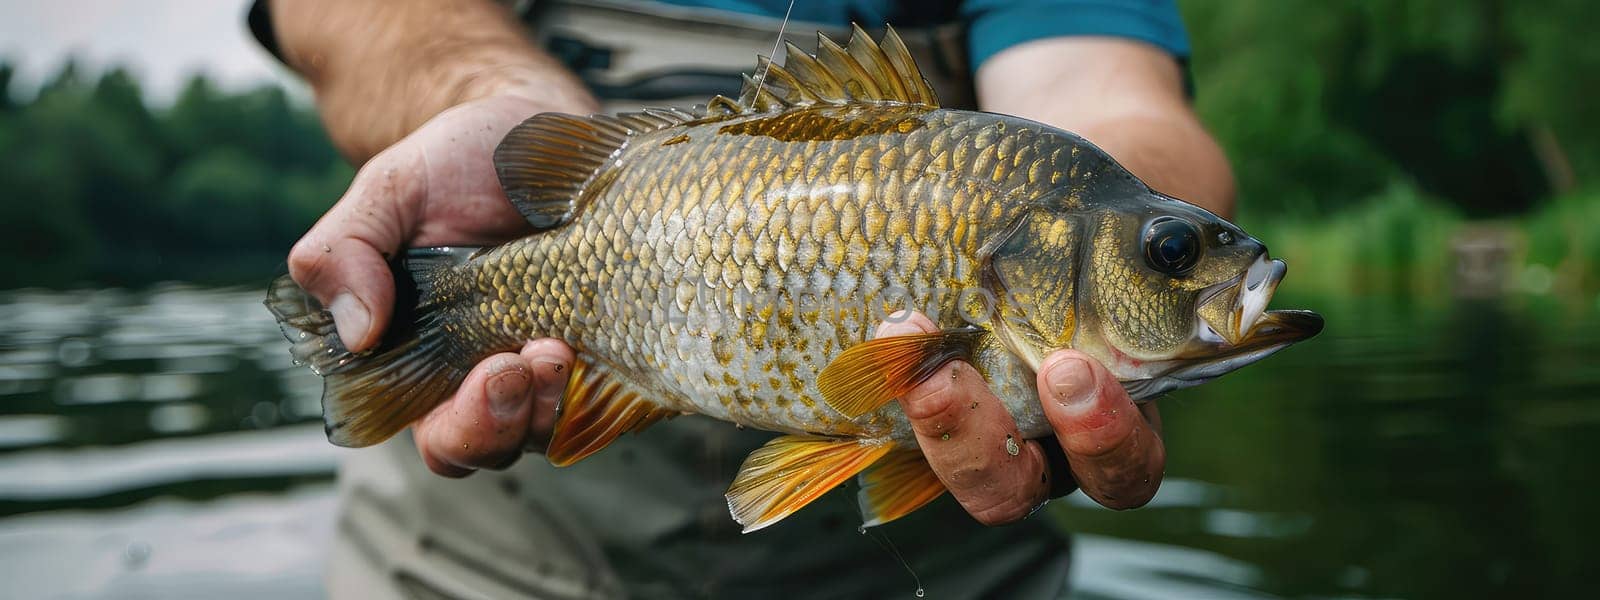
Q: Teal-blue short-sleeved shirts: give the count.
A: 1